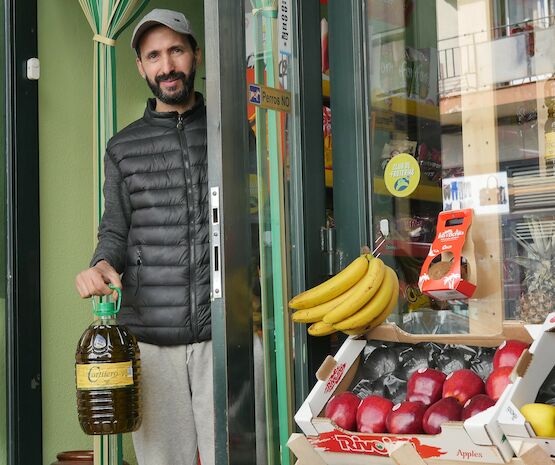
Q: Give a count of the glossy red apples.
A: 9